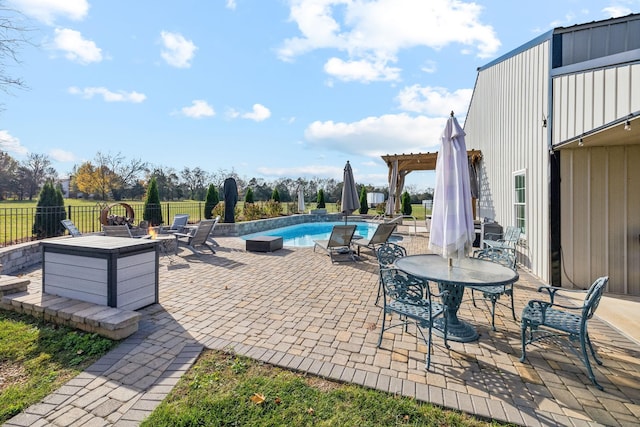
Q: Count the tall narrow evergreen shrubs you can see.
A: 8